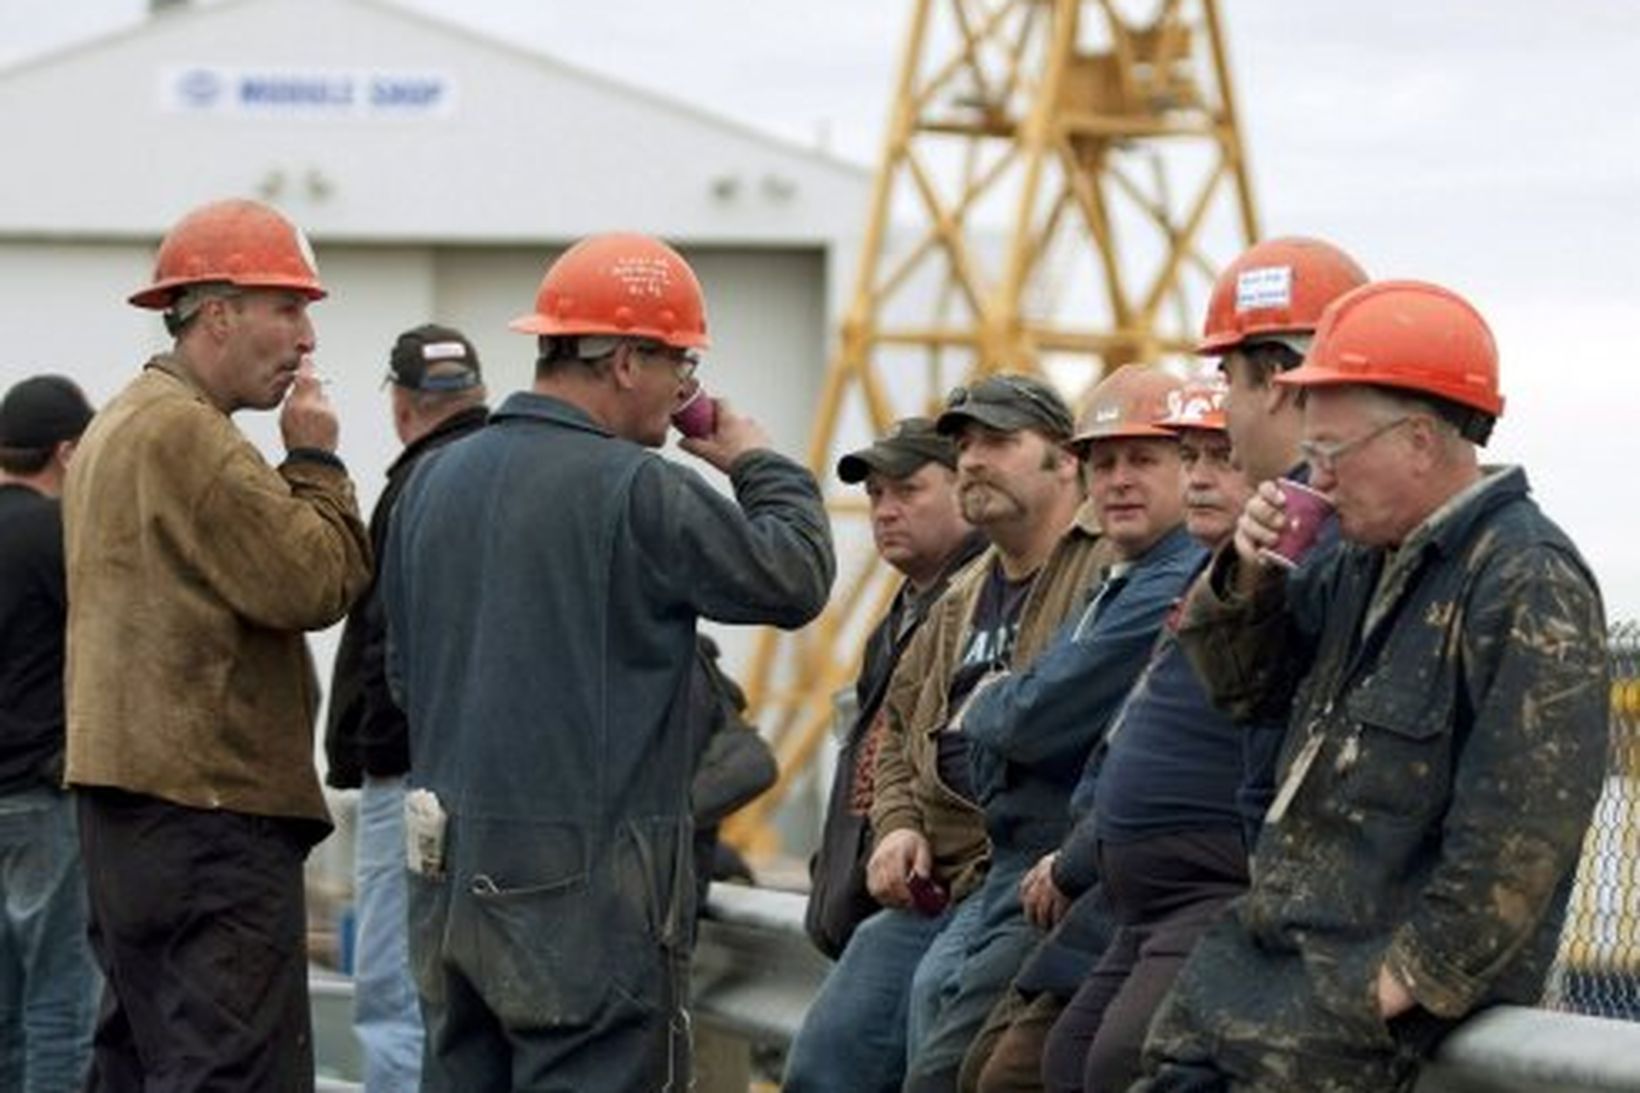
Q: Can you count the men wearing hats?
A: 10